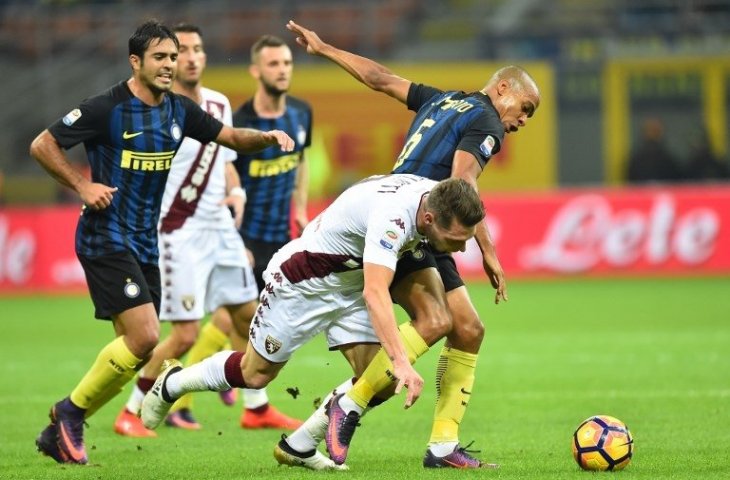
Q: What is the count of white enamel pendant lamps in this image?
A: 0